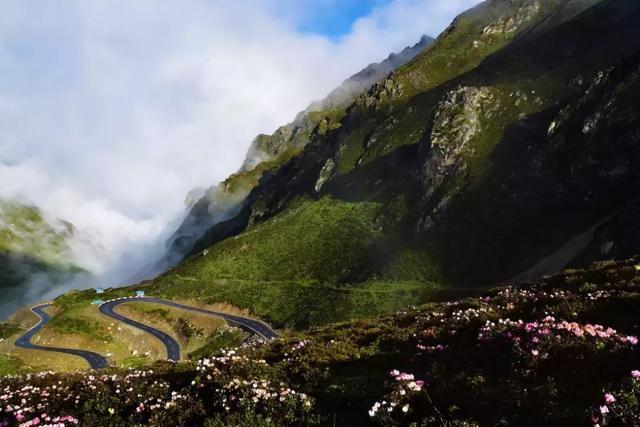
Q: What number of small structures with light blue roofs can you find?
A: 3